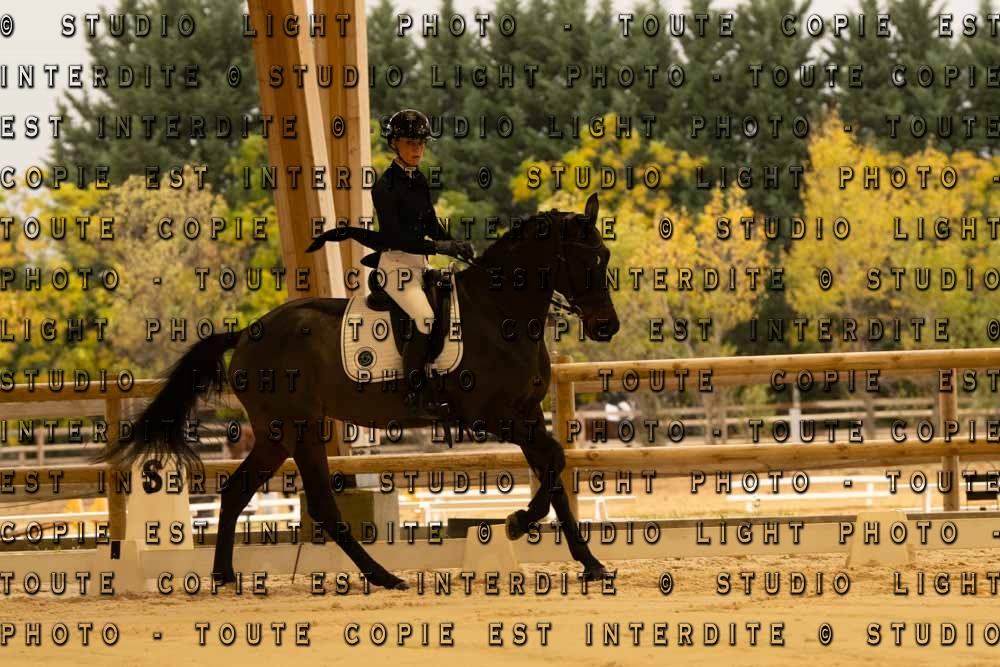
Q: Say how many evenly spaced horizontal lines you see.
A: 13